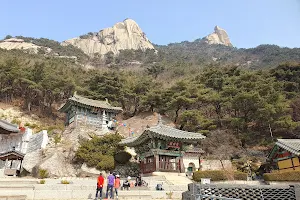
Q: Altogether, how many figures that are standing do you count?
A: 3